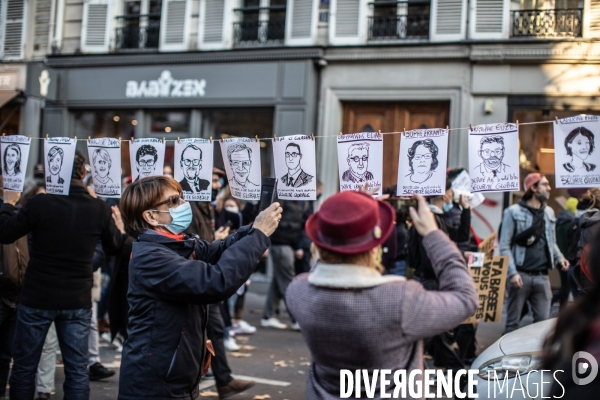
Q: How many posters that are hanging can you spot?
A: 11